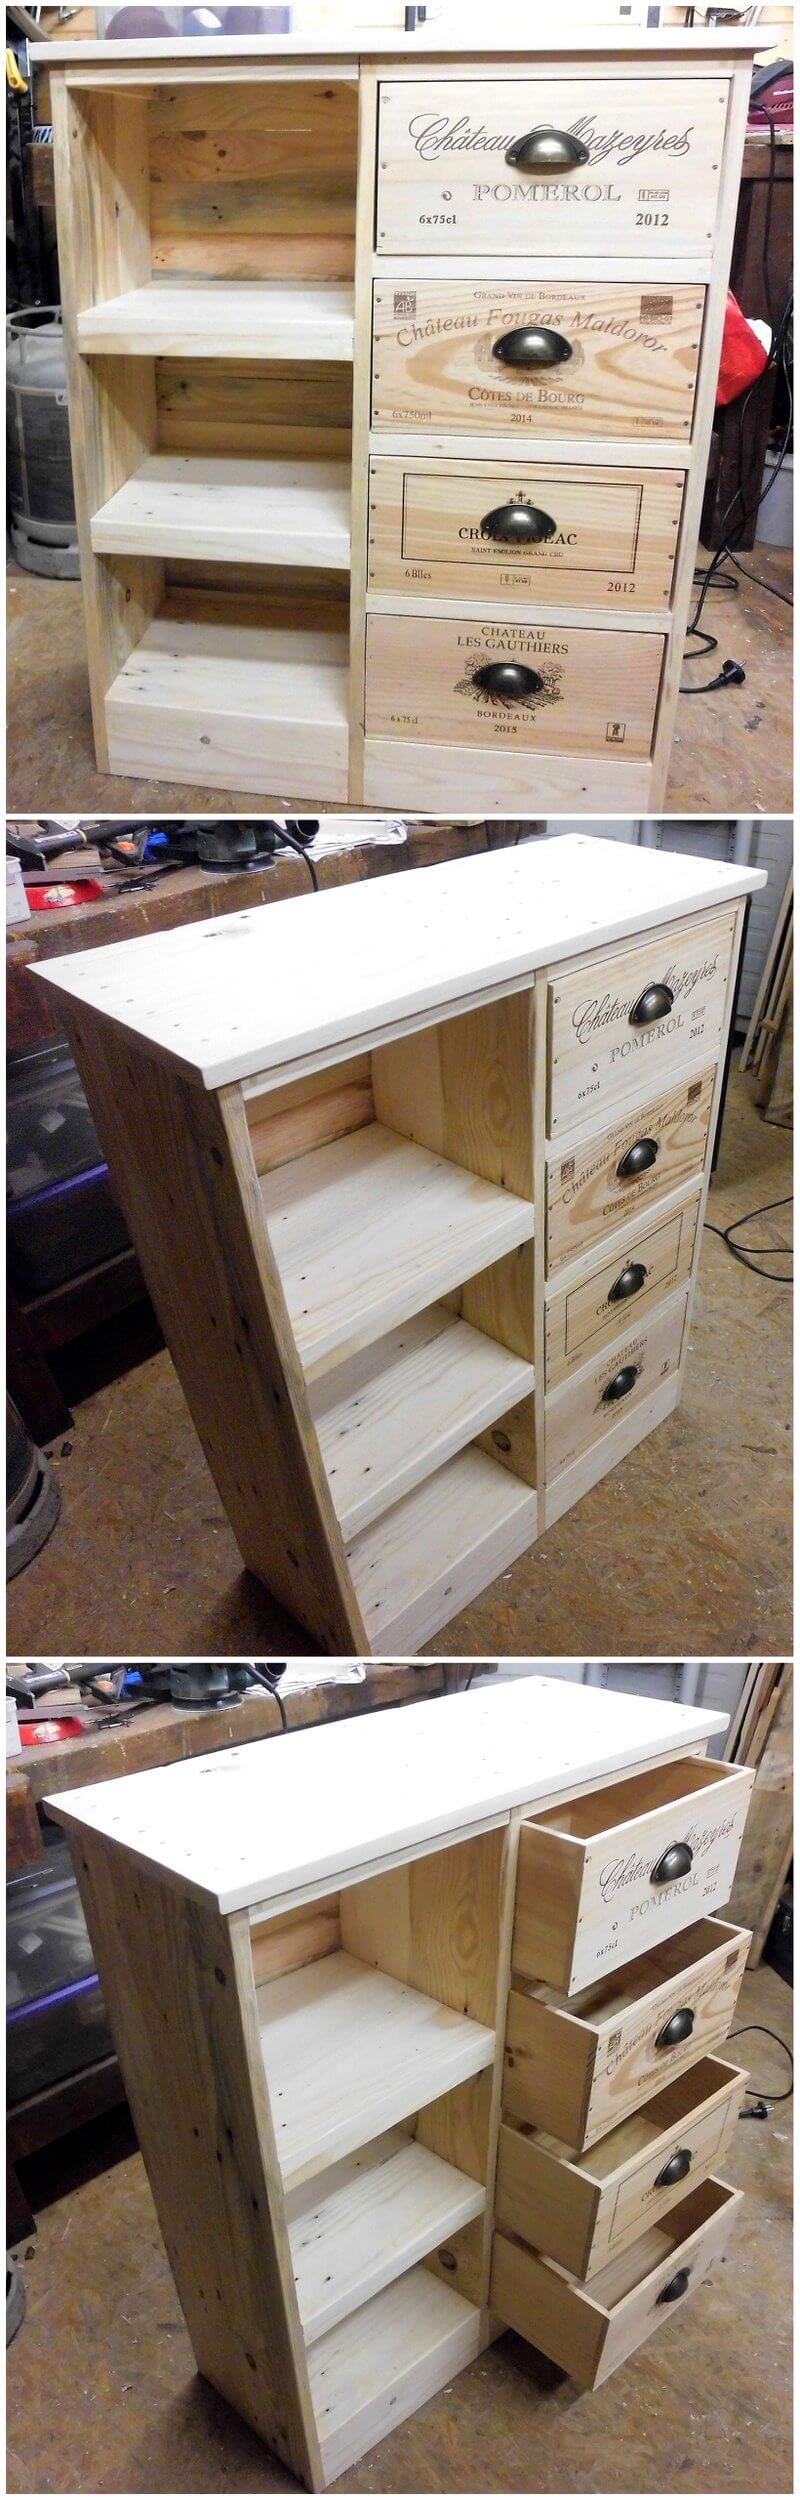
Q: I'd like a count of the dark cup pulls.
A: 12